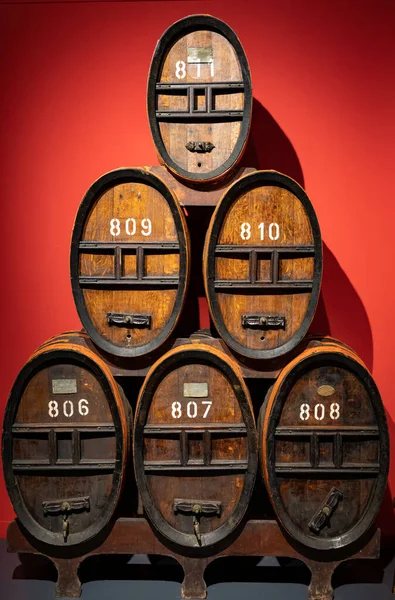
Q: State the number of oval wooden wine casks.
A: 6